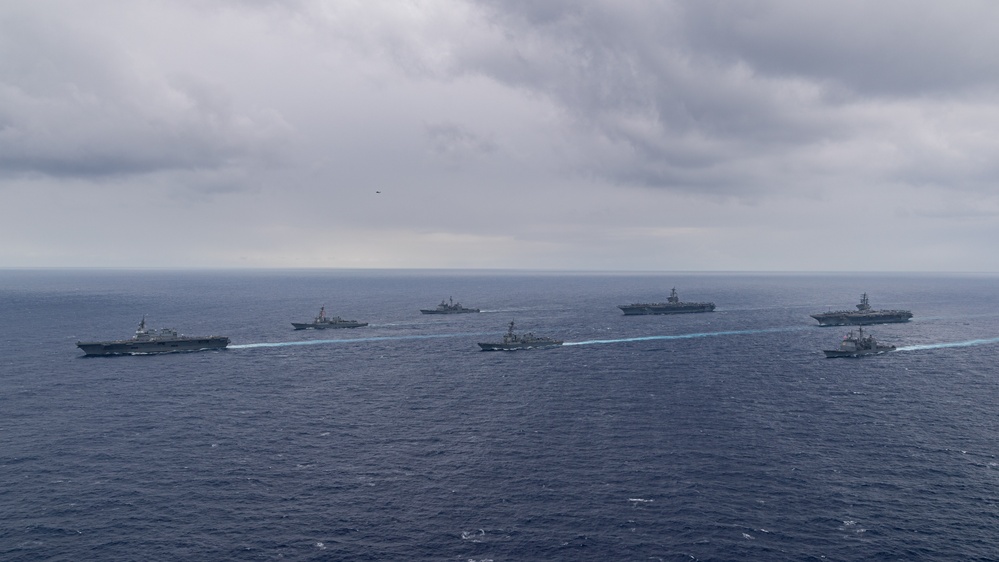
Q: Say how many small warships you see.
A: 4